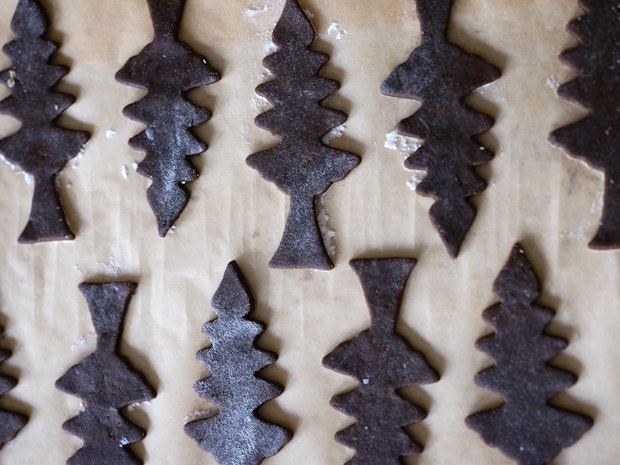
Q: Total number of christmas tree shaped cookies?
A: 10